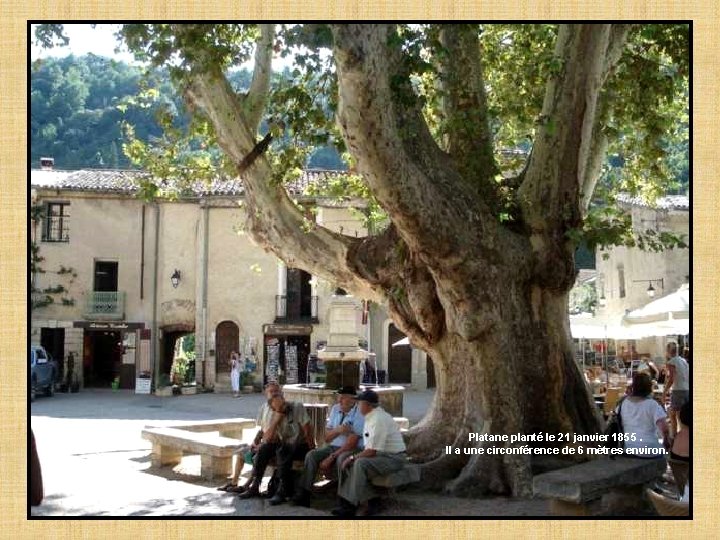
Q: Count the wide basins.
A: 1